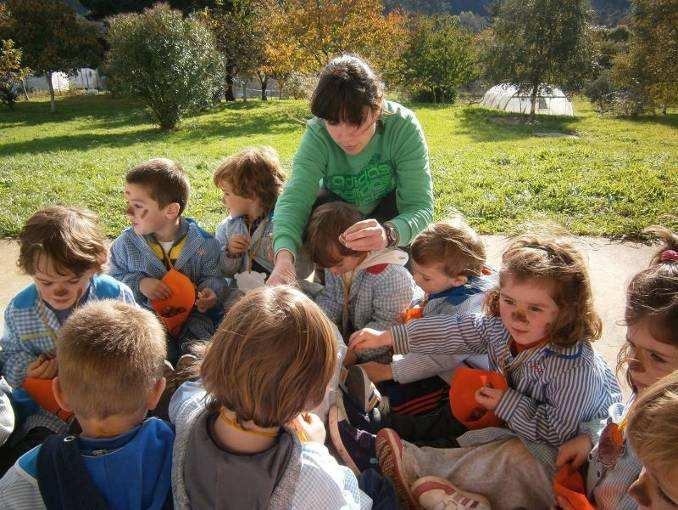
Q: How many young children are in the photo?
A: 10